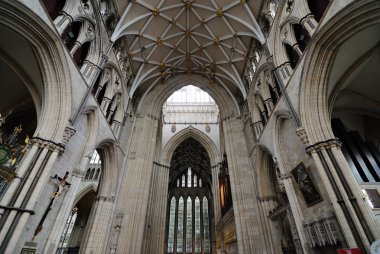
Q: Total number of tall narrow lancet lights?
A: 5